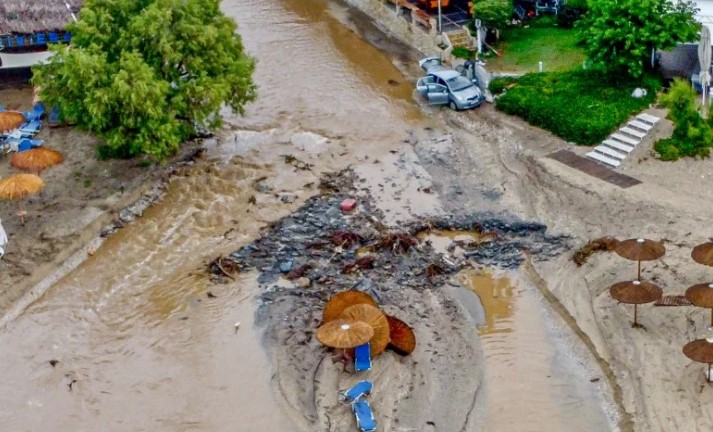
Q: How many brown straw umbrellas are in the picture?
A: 12